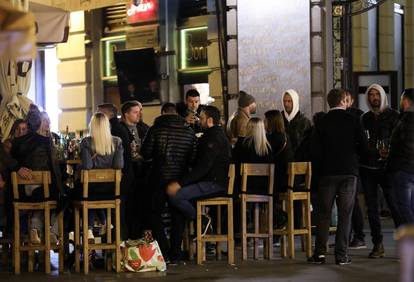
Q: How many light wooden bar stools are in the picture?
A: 5